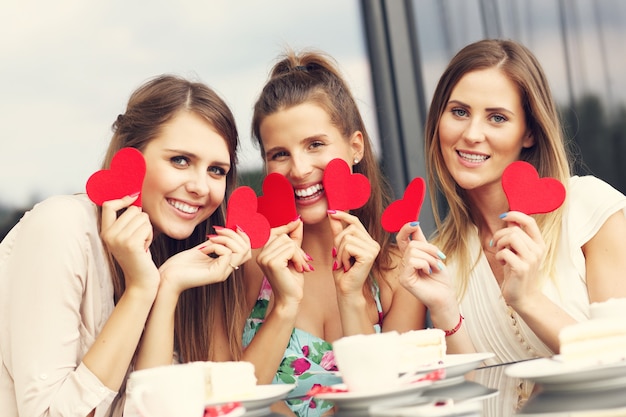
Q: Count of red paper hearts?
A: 6